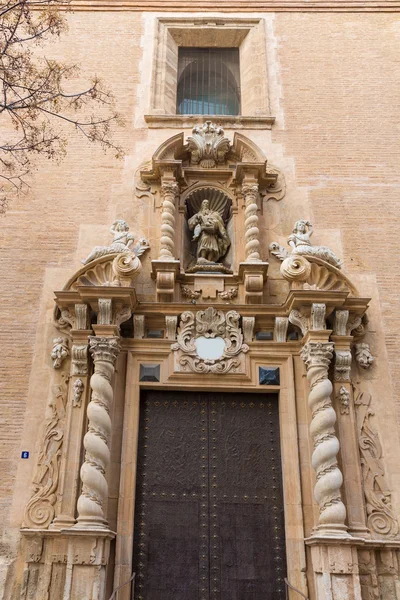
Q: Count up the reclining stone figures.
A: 2